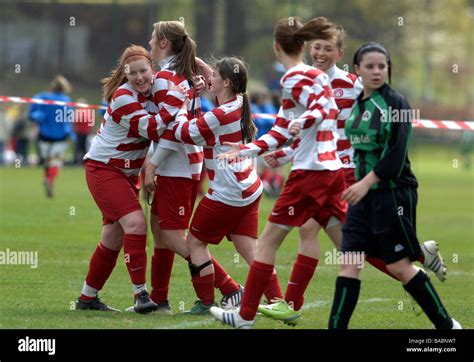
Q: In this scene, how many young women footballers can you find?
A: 6